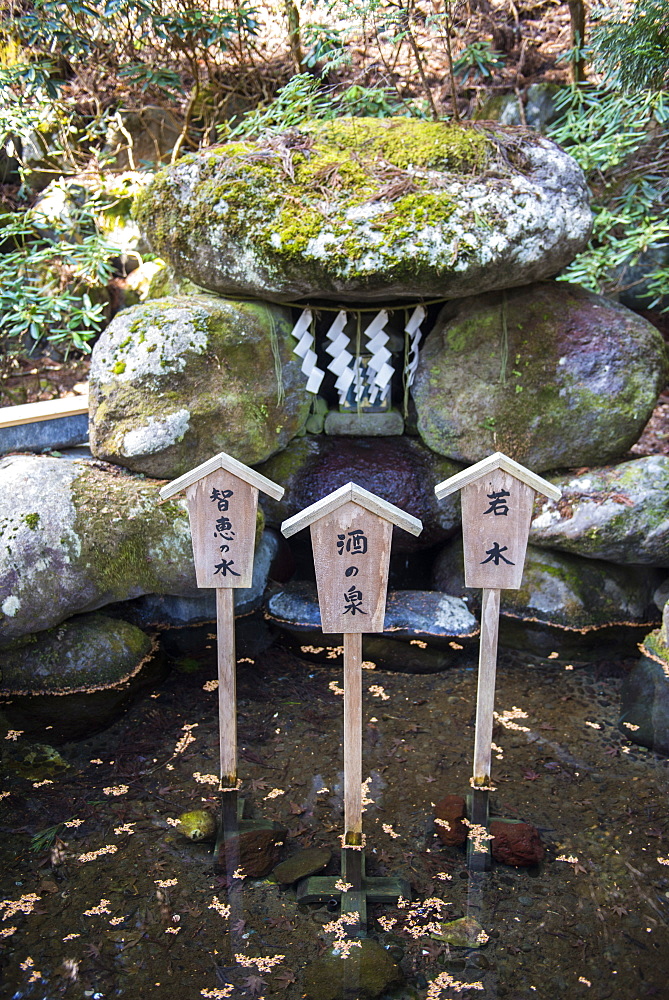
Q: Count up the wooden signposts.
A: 3